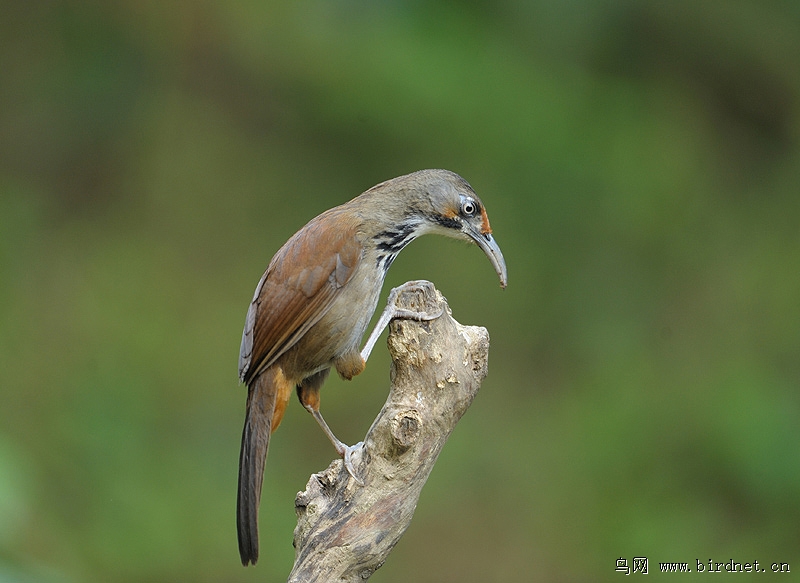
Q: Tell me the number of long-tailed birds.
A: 1